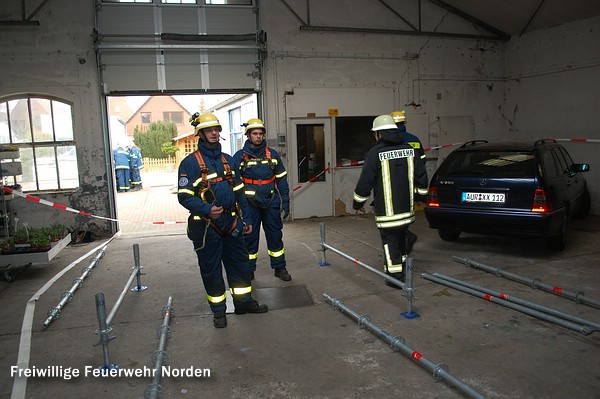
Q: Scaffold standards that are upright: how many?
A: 4